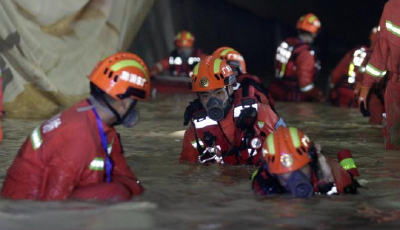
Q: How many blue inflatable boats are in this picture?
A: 0